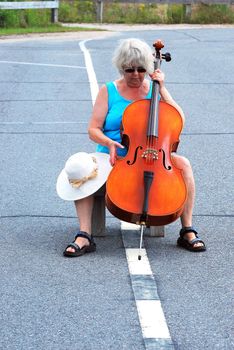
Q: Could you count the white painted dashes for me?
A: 3